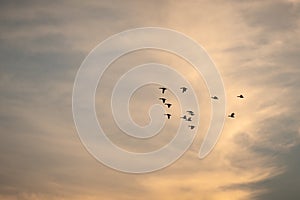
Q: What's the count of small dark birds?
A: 12